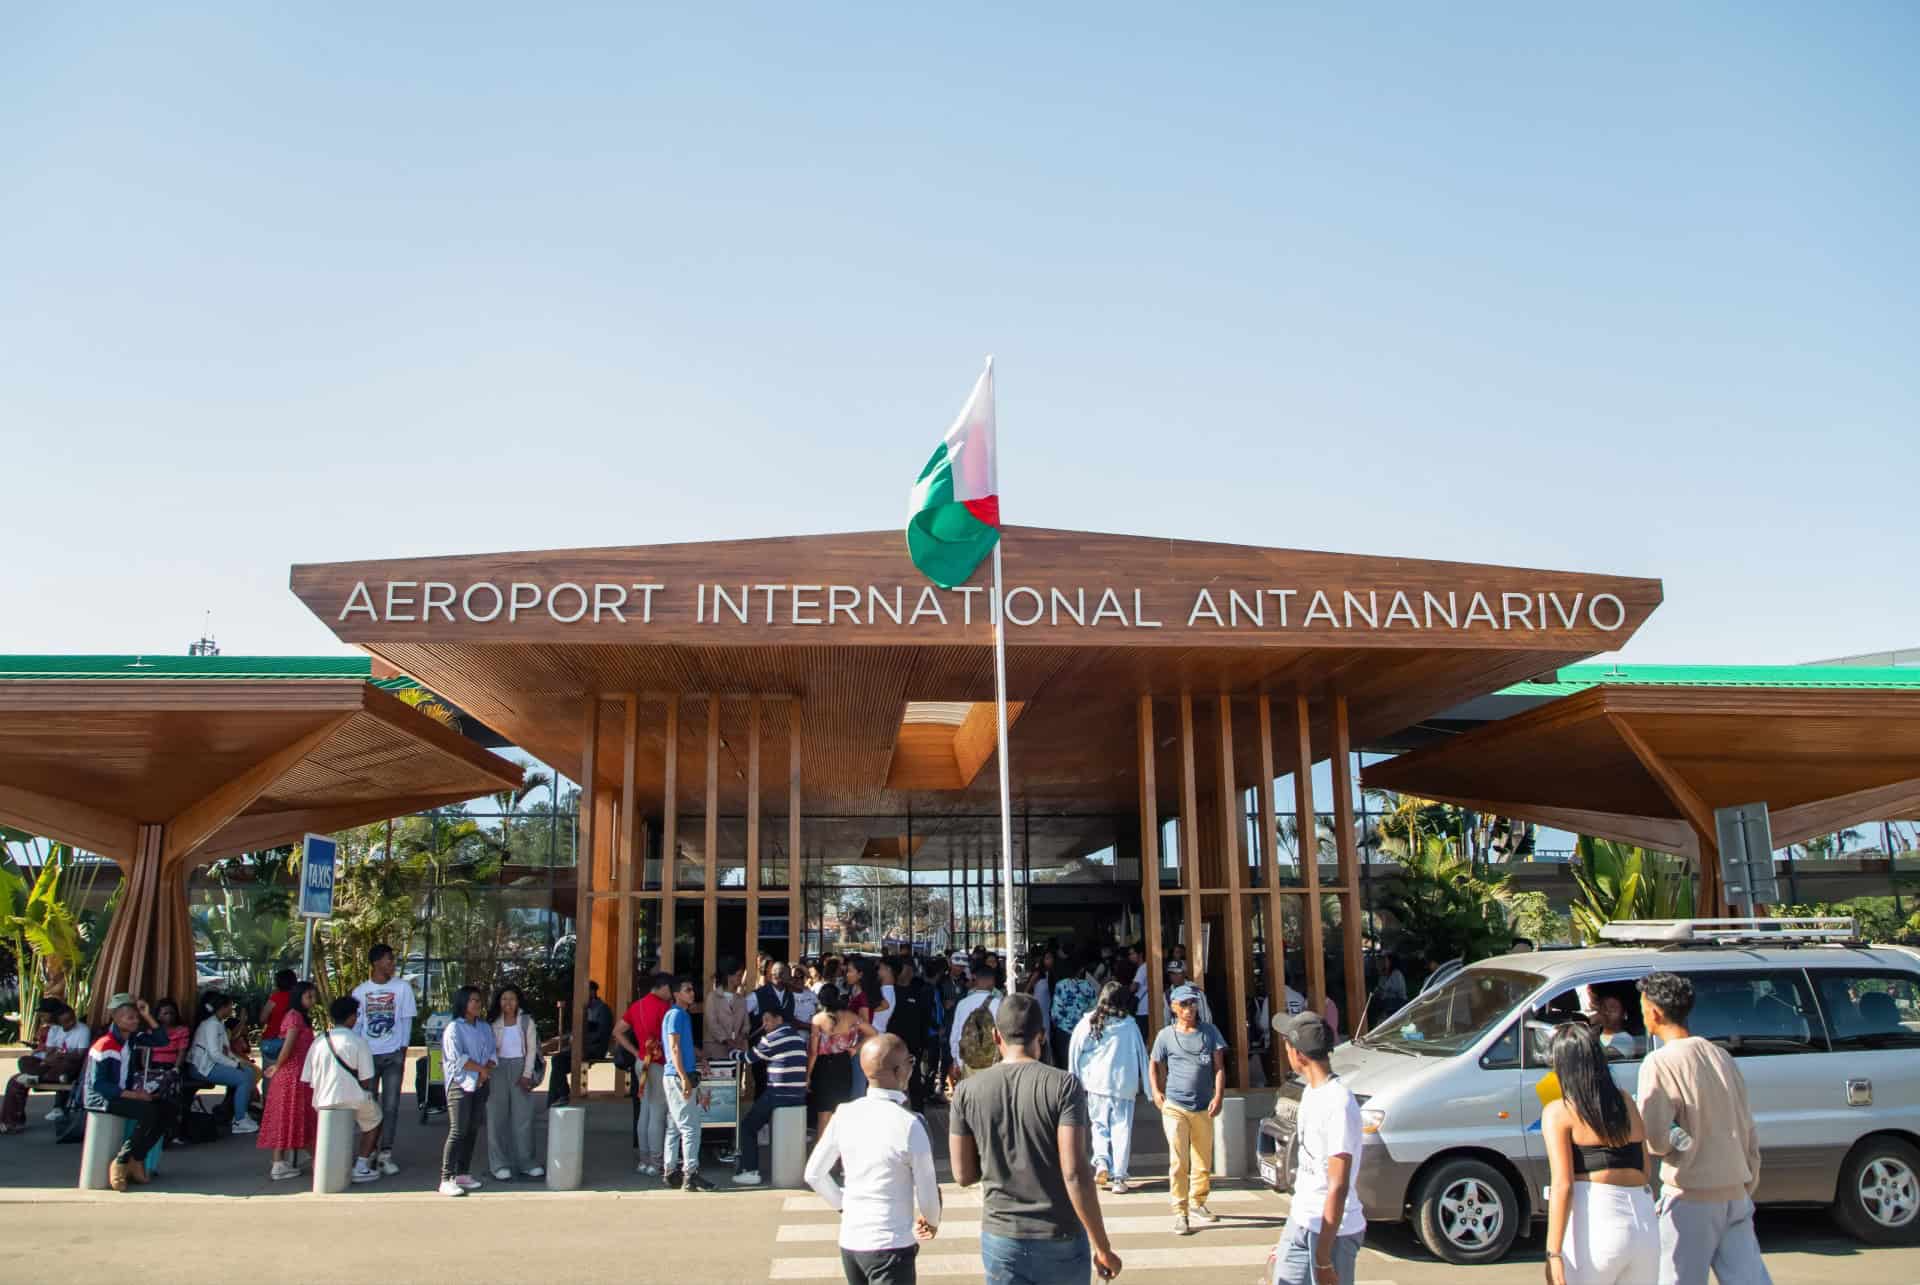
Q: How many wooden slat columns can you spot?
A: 12